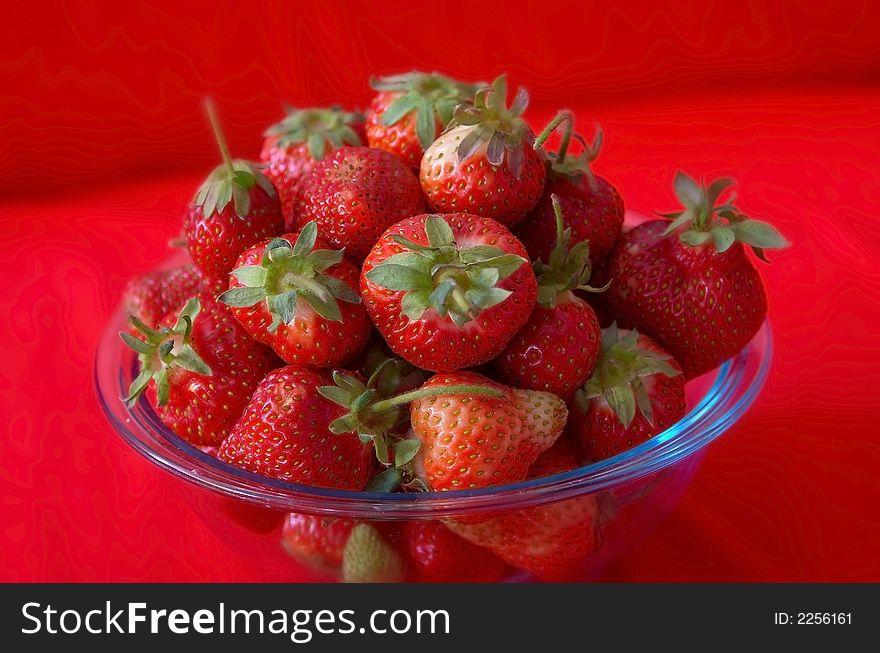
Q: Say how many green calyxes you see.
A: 12